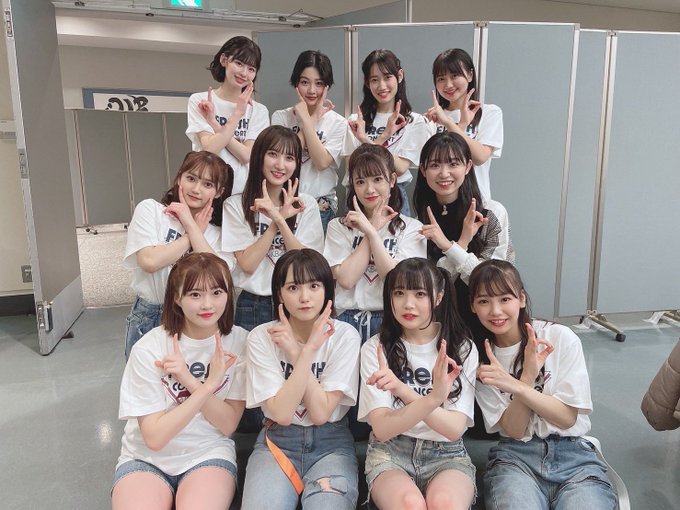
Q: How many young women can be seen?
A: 12